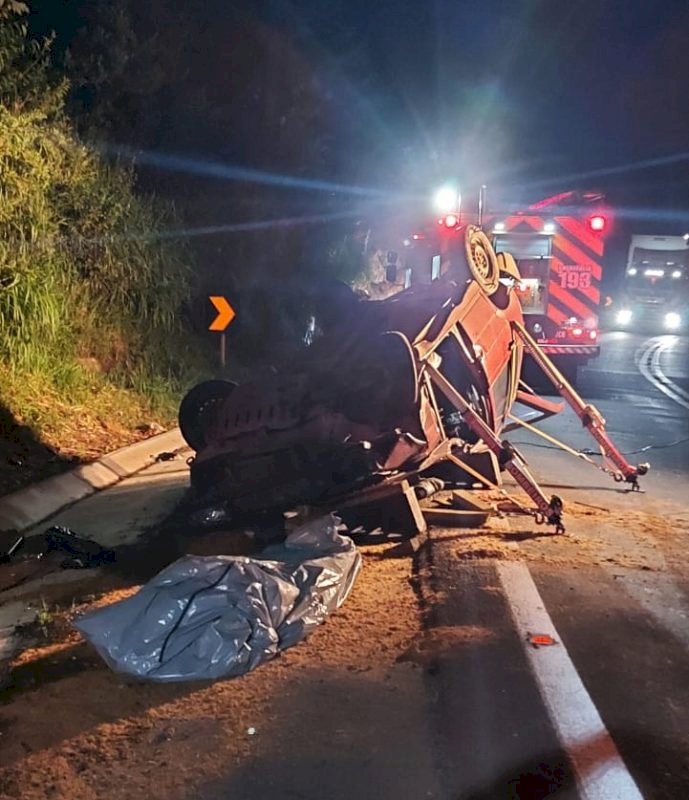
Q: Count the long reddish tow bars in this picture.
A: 2